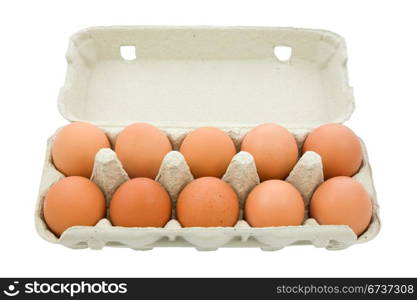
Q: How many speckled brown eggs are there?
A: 1